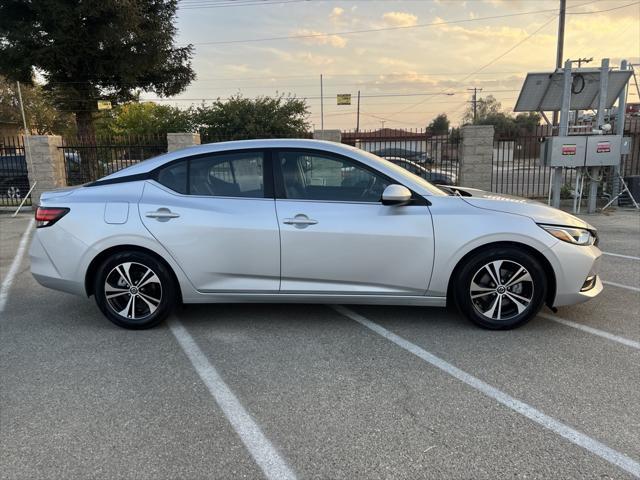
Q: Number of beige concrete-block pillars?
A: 4